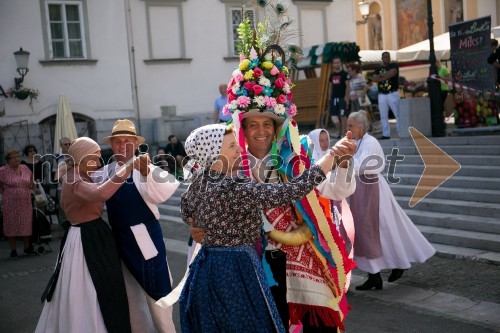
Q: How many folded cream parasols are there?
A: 1